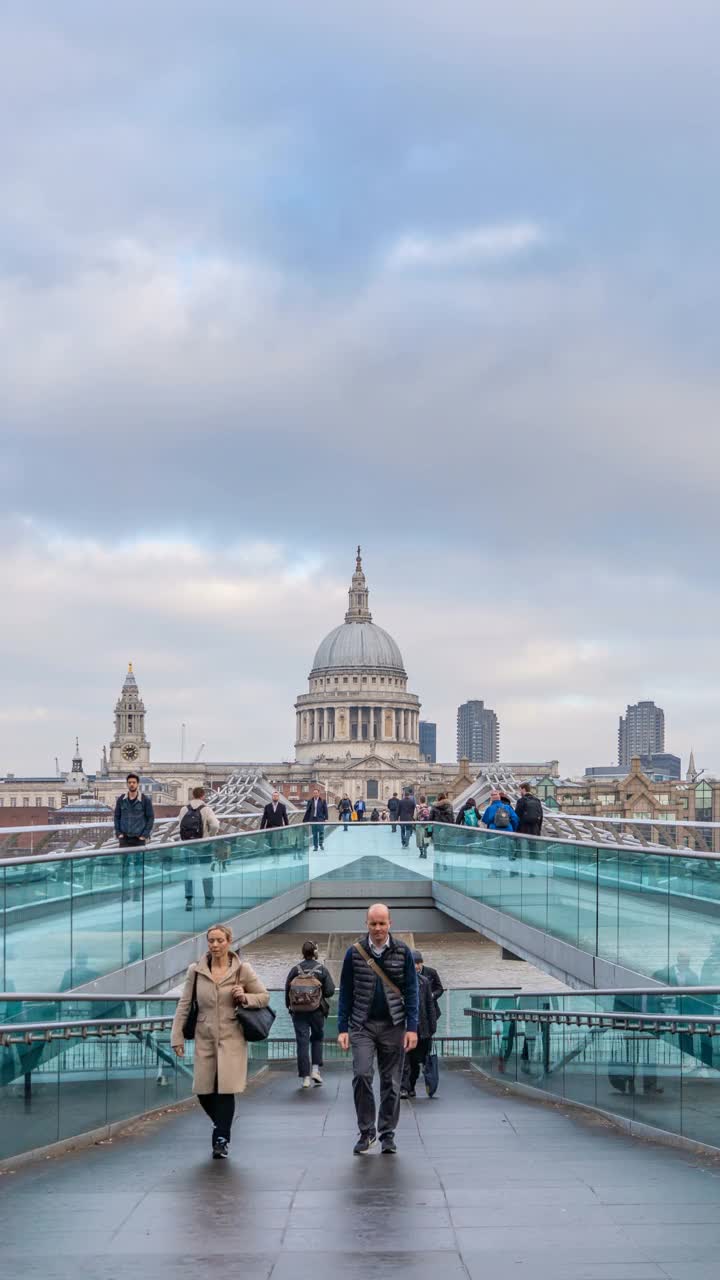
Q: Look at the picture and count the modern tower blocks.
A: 3